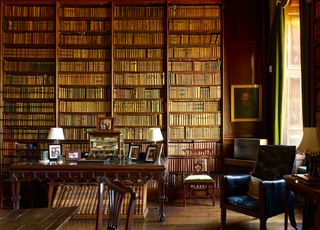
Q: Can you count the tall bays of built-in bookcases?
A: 4